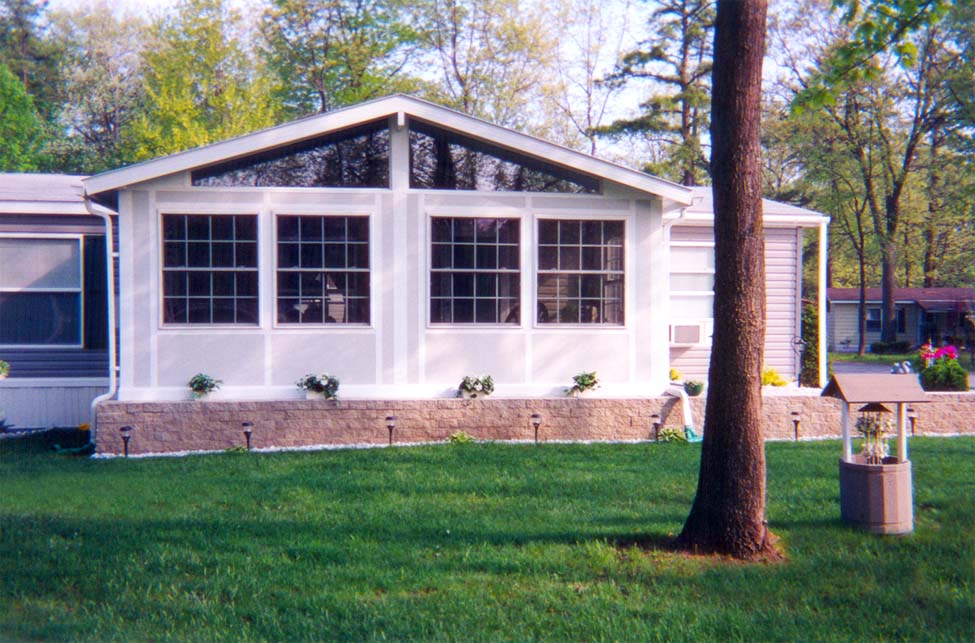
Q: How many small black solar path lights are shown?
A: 7